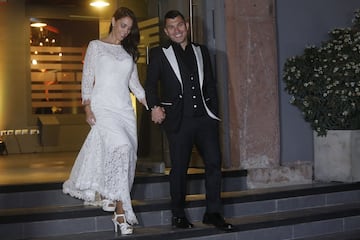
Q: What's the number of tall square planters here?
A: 1